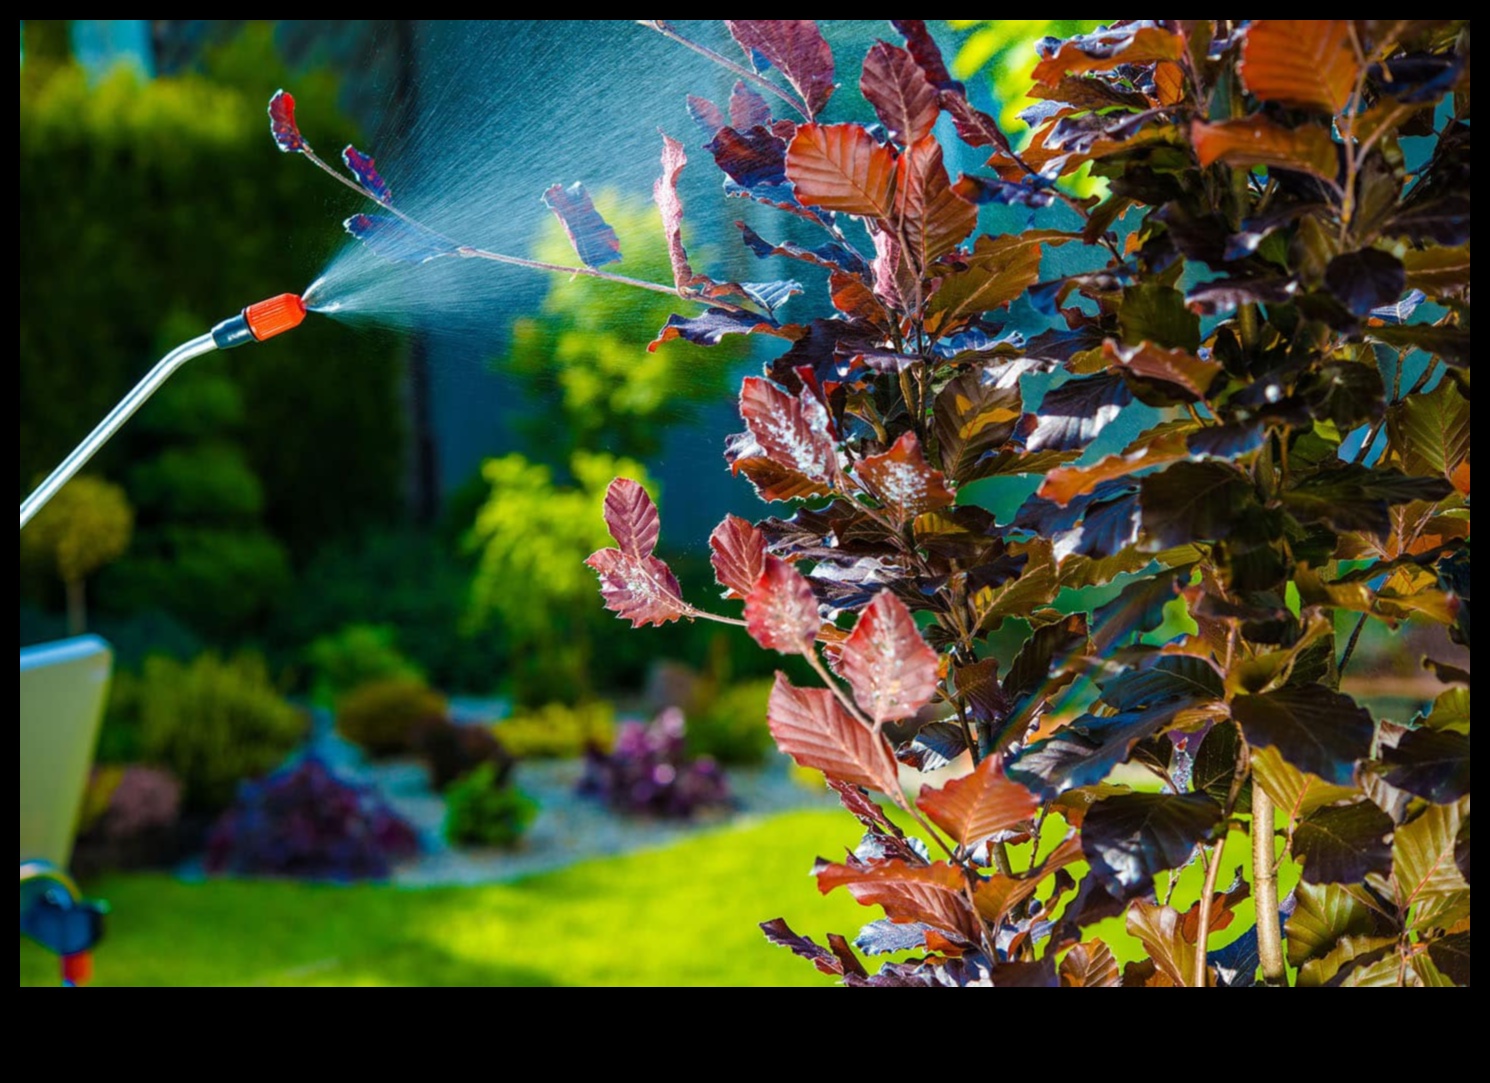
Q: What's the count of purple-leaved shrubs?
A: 2